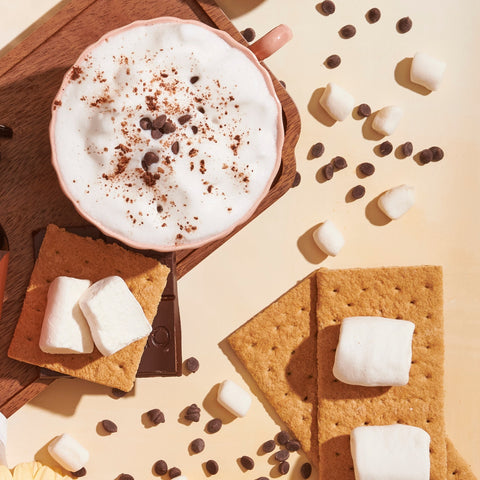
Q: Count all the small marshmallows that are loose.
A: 7